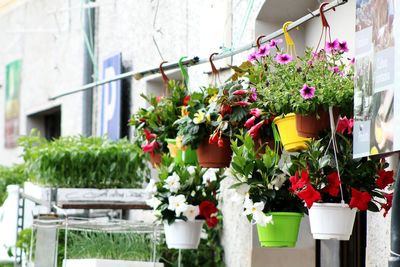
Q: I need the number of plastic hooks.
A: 6